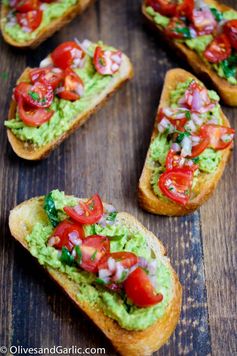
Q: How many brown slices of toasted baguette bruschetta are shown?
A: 5